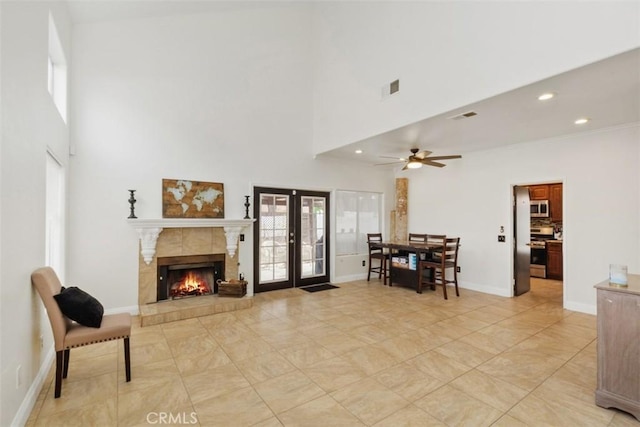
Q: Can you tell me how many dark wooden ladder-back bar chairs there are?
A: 4